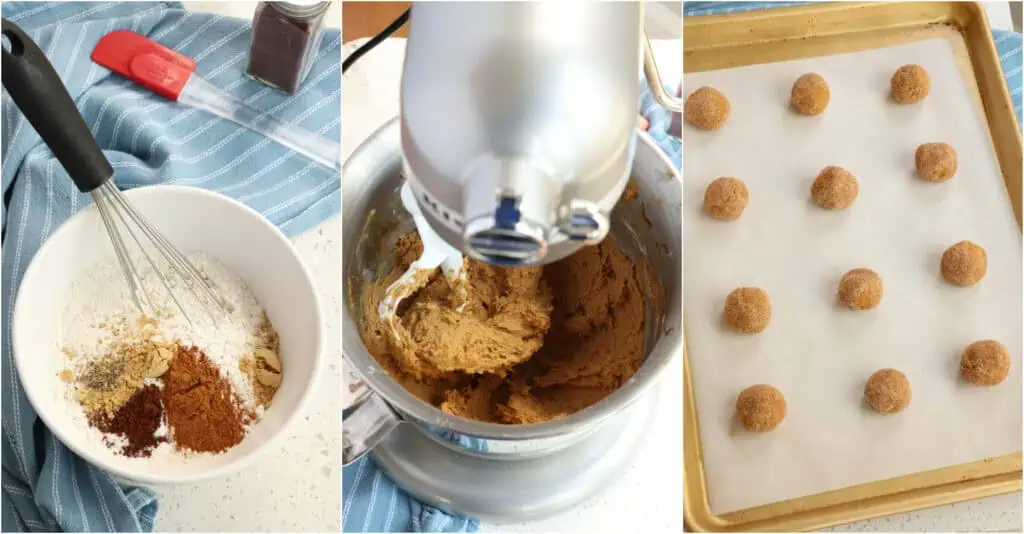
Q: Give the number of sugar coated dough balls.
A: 12